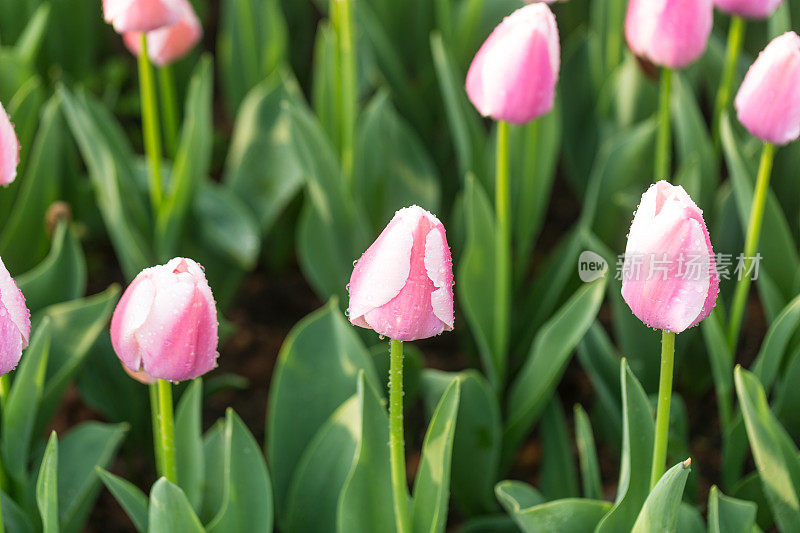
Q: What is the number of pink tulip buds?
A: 11